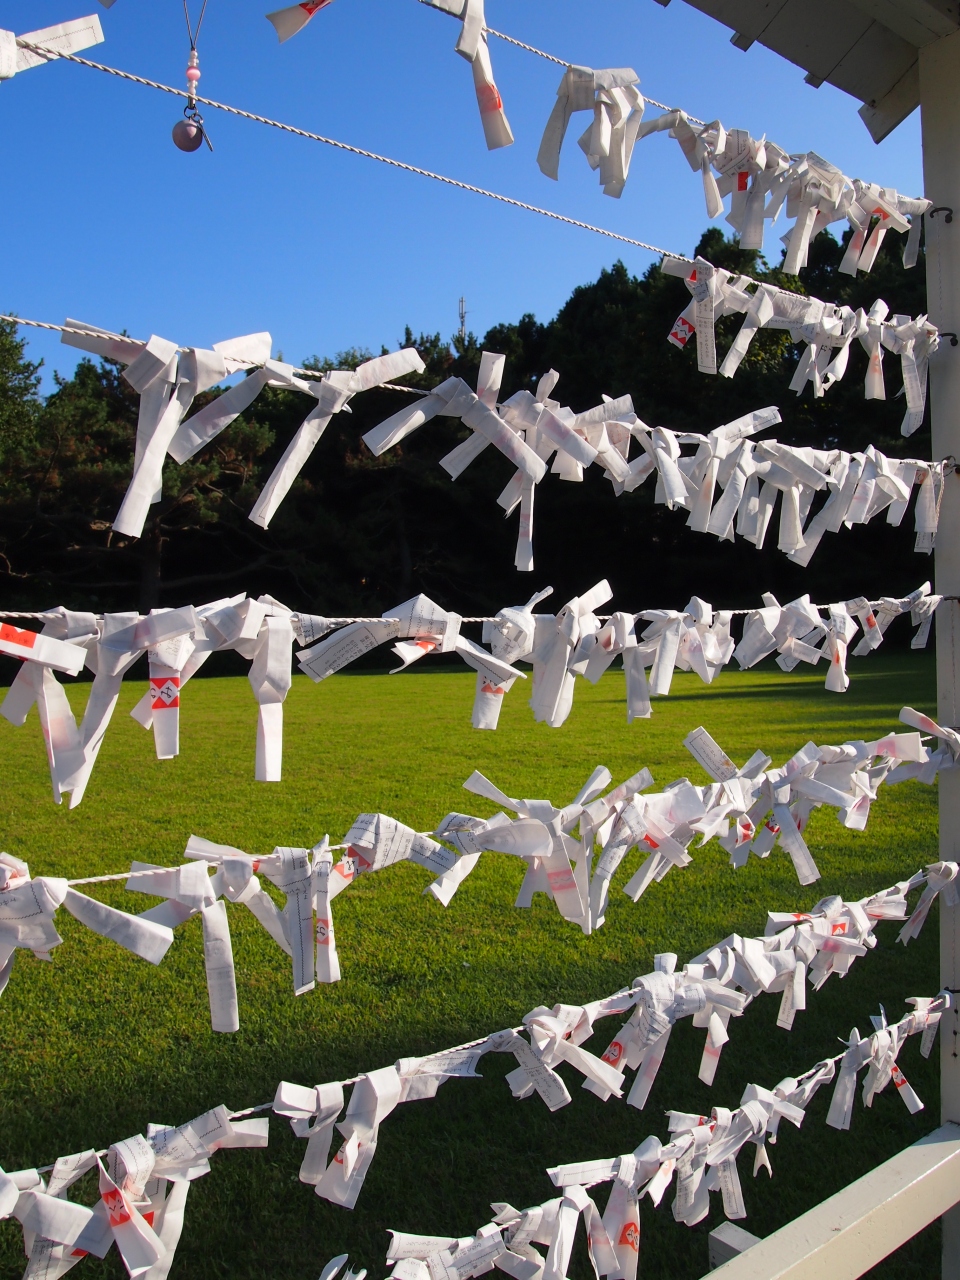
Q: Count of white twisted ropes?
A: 7